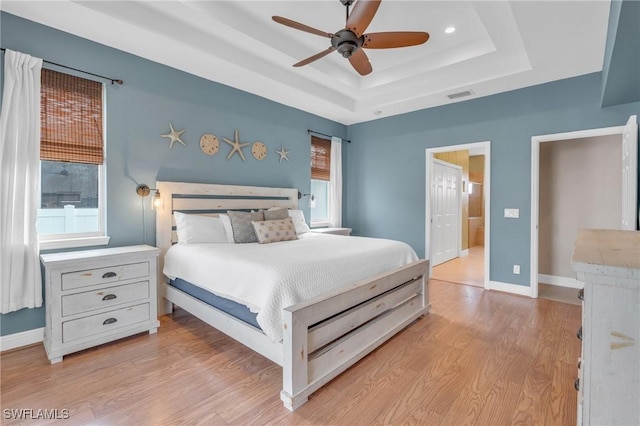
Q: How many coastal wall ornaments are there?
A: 5